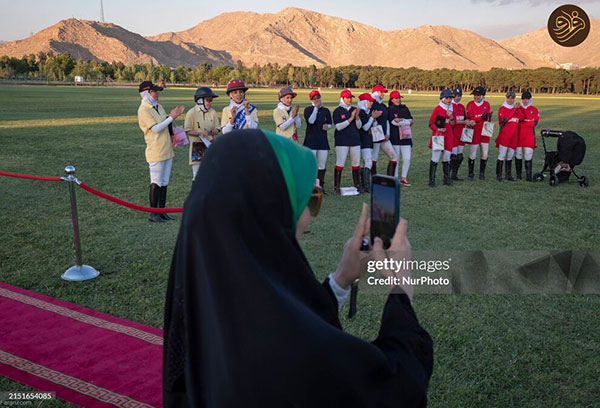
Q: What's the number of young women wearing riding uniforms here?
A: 14